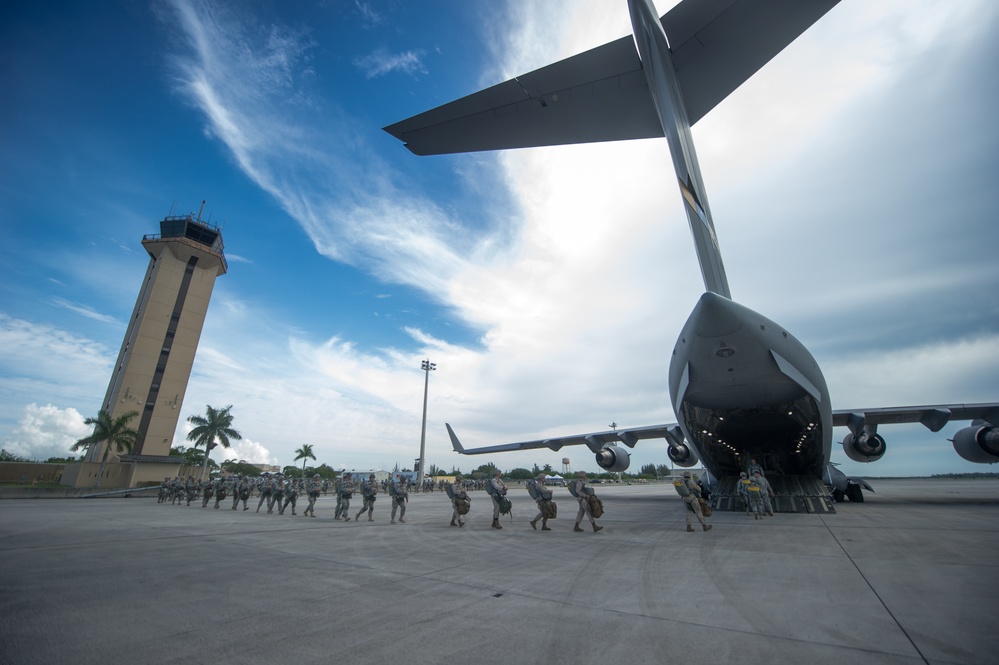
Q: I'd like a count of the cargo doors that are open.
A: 1